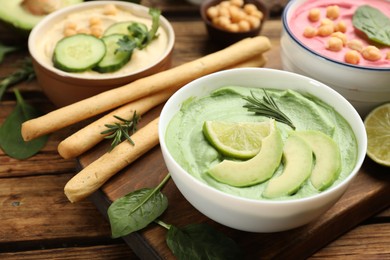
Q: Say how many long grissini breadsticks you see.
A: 3